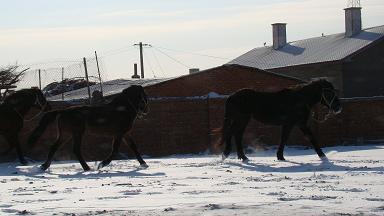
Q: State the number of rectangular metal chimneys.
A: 2